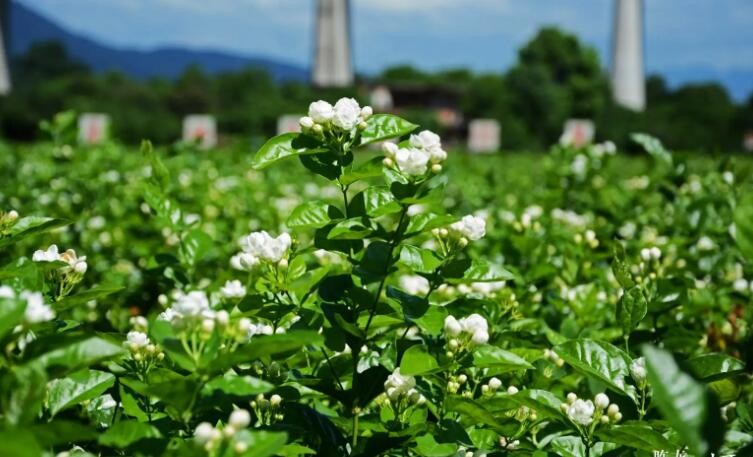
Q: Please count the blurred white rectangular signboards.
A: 5